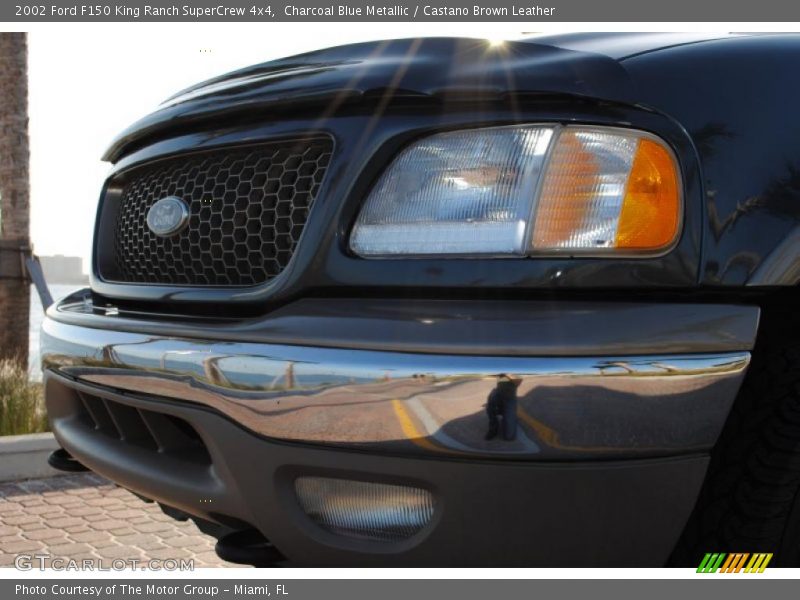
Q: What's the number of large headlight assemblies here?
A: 1